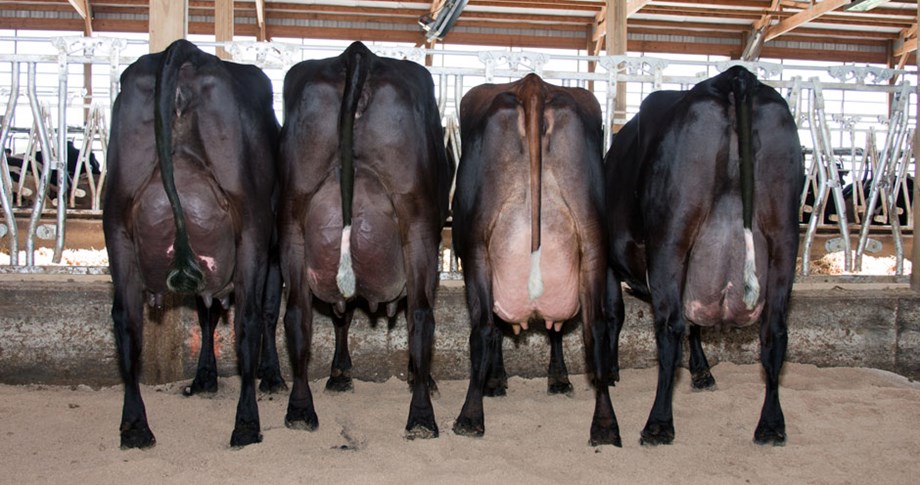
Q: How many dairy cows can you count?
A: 4